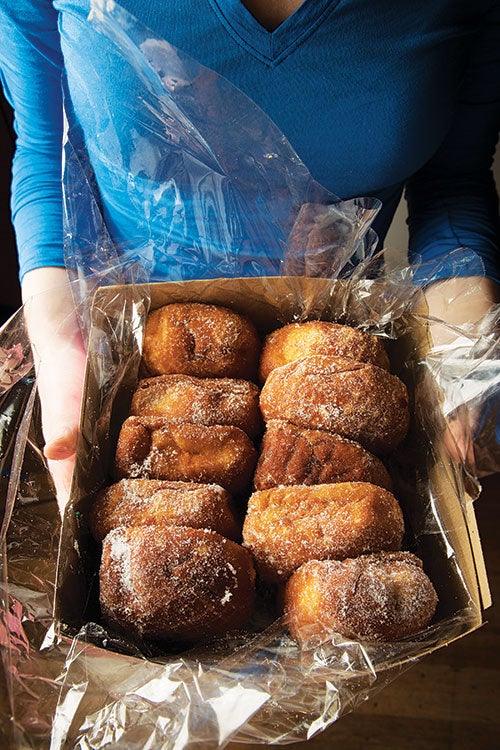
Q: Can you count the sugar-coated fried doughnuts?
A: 10